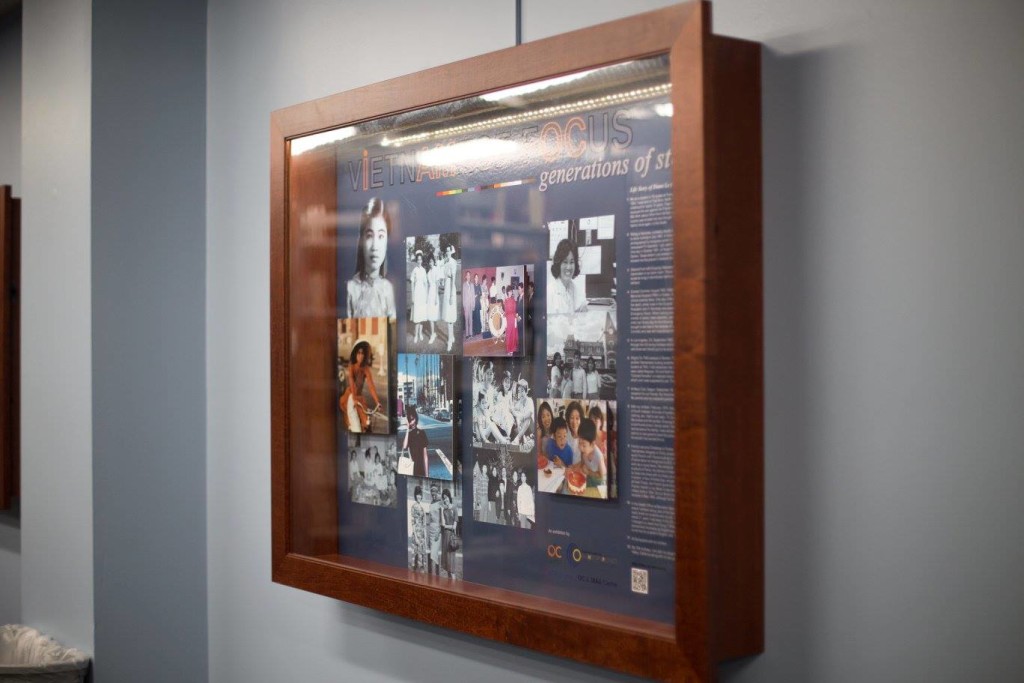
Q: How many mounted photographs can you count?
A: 12